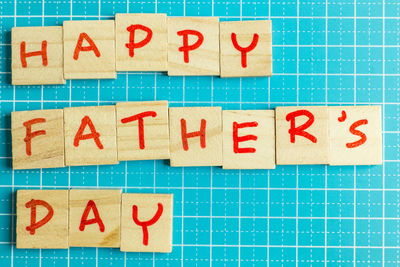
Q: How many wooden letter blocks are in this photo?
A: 15